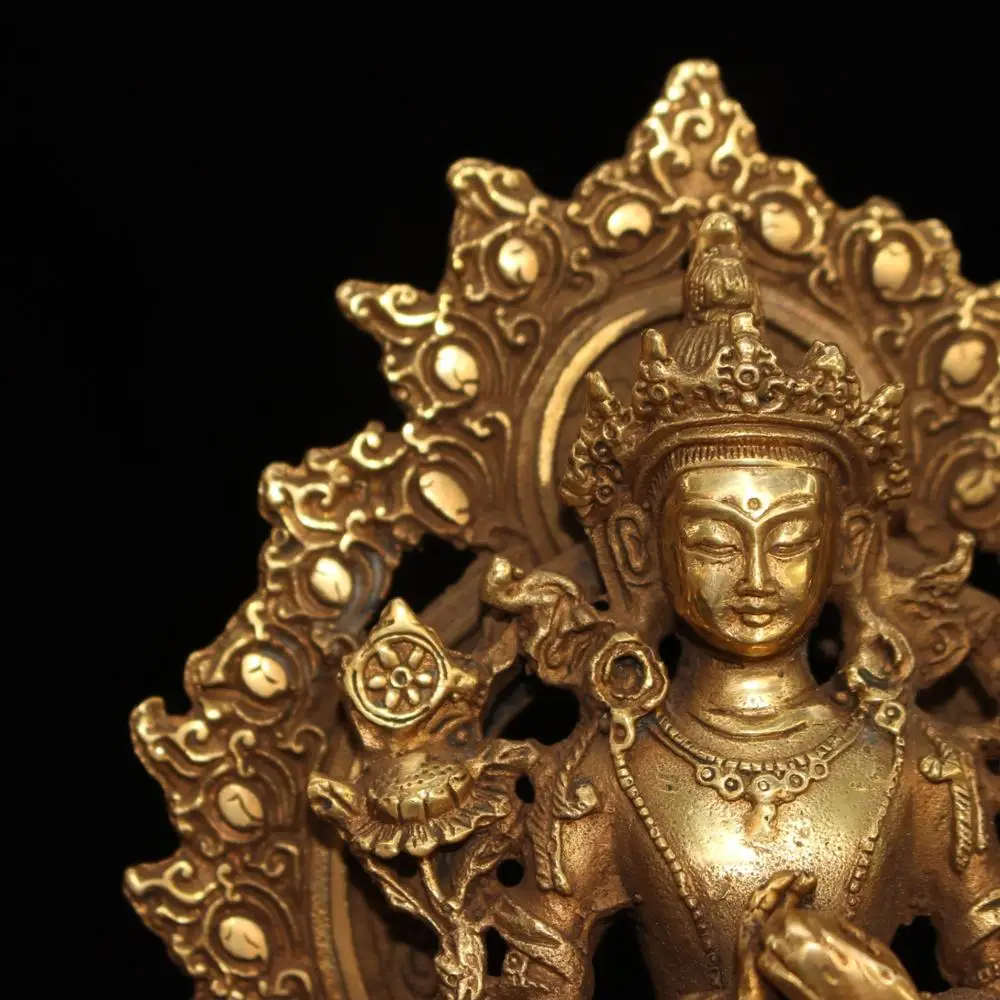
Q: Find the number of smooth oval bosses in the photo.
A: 12